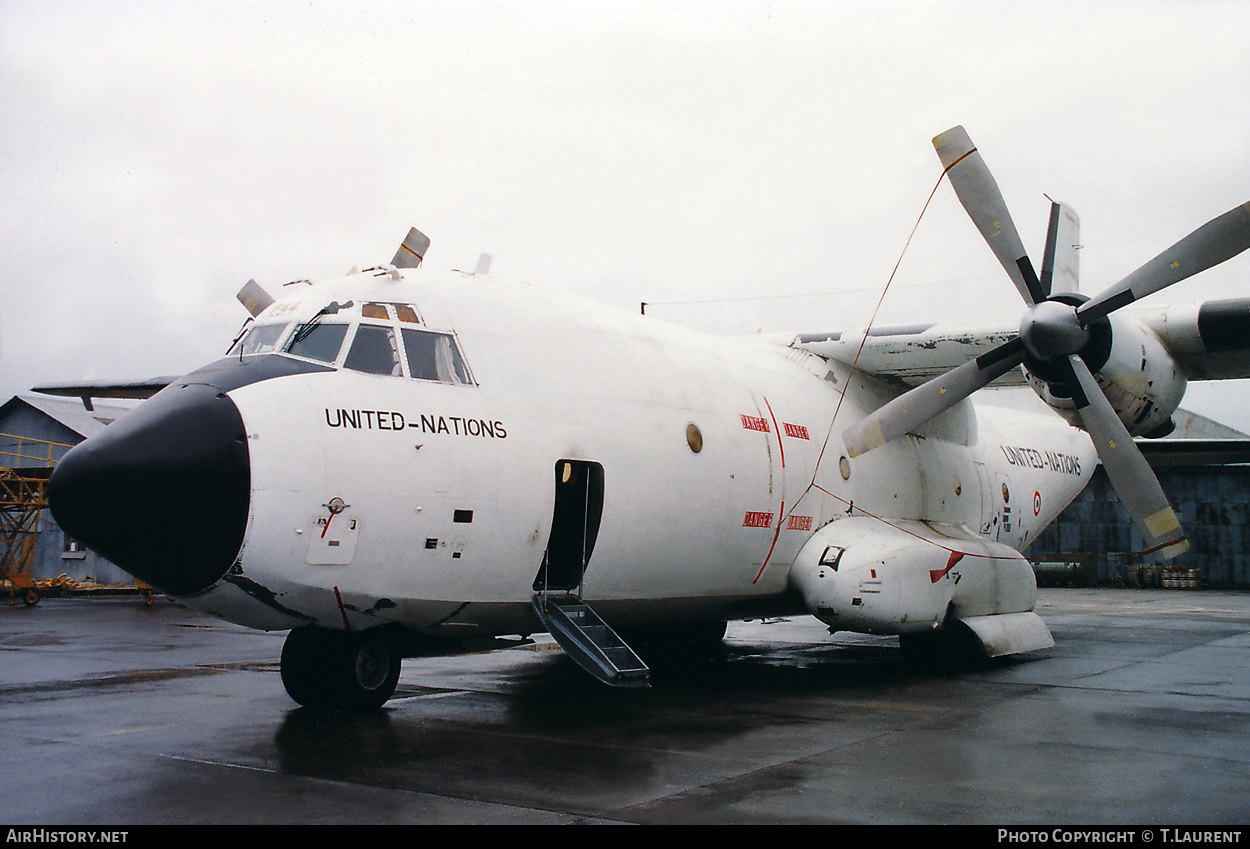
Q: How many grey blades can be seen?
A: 6